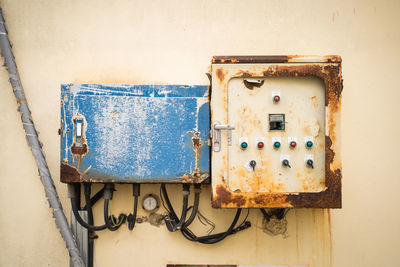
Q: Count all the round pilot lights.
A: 6